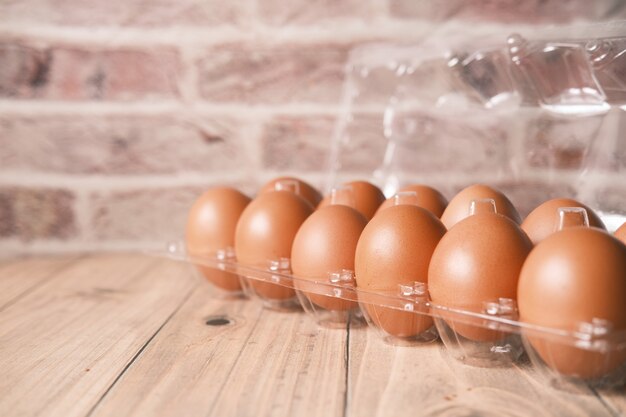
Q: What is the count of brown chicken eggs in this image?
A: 12